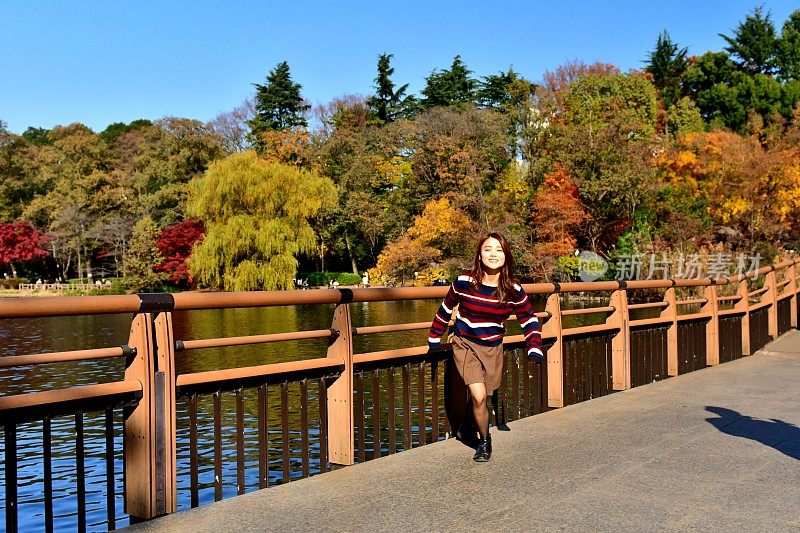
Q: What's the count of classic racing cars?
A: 0